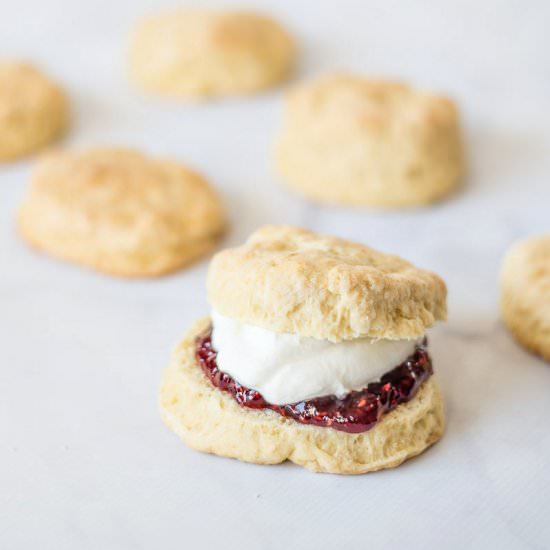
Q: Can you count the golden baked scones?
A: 6